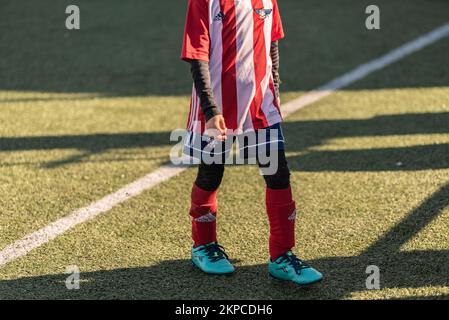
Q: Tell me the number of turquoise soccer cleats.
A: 2